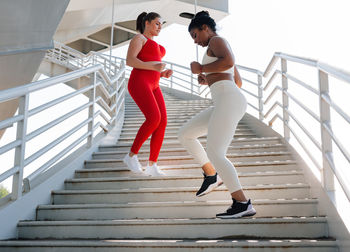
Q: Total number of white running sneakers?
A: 2